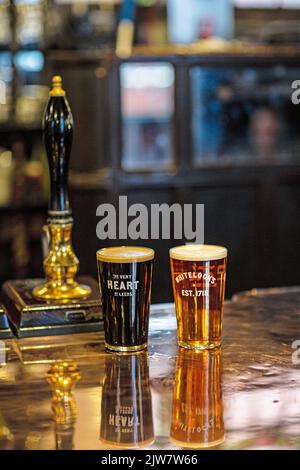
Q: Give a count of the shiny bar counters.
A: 1